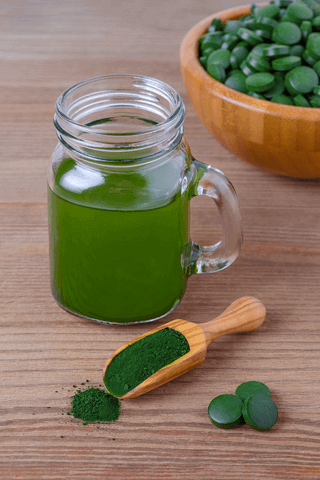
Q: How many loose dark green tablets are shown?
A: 3